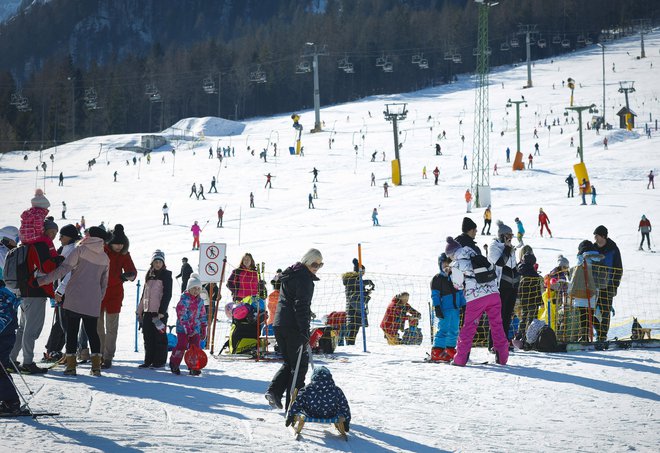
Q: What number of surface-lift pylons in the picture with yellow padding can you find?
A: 3